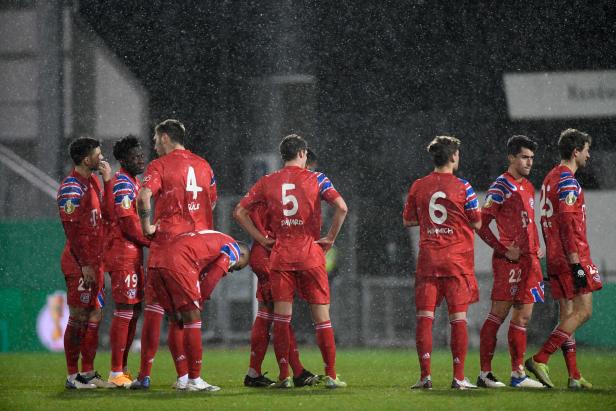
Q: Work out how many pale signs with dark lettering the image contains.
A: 1